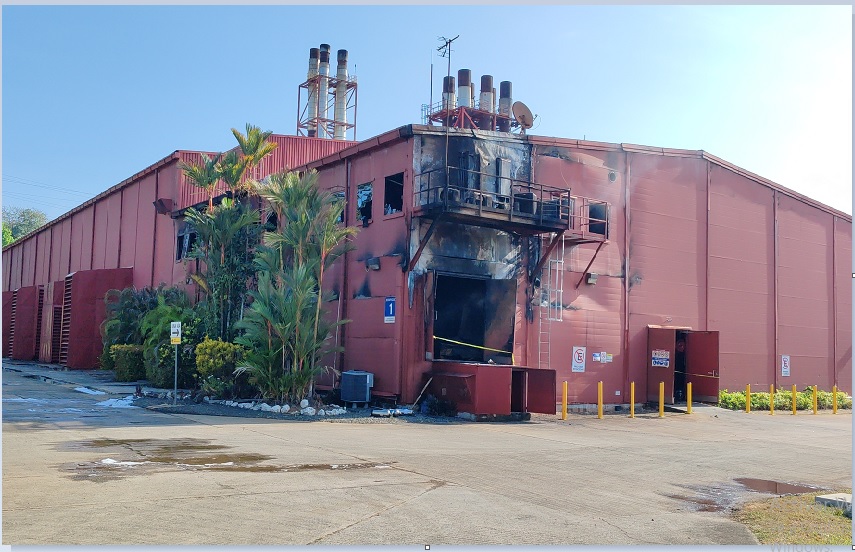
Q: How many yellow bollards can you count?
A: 10